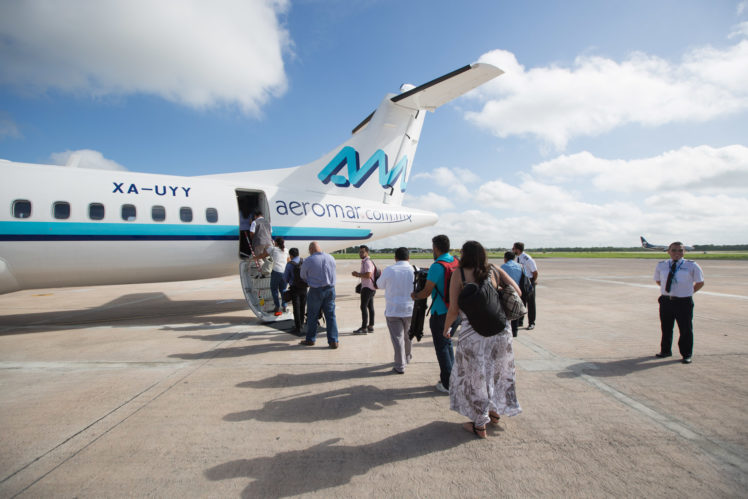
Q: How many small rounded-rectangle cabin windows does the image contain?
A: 7